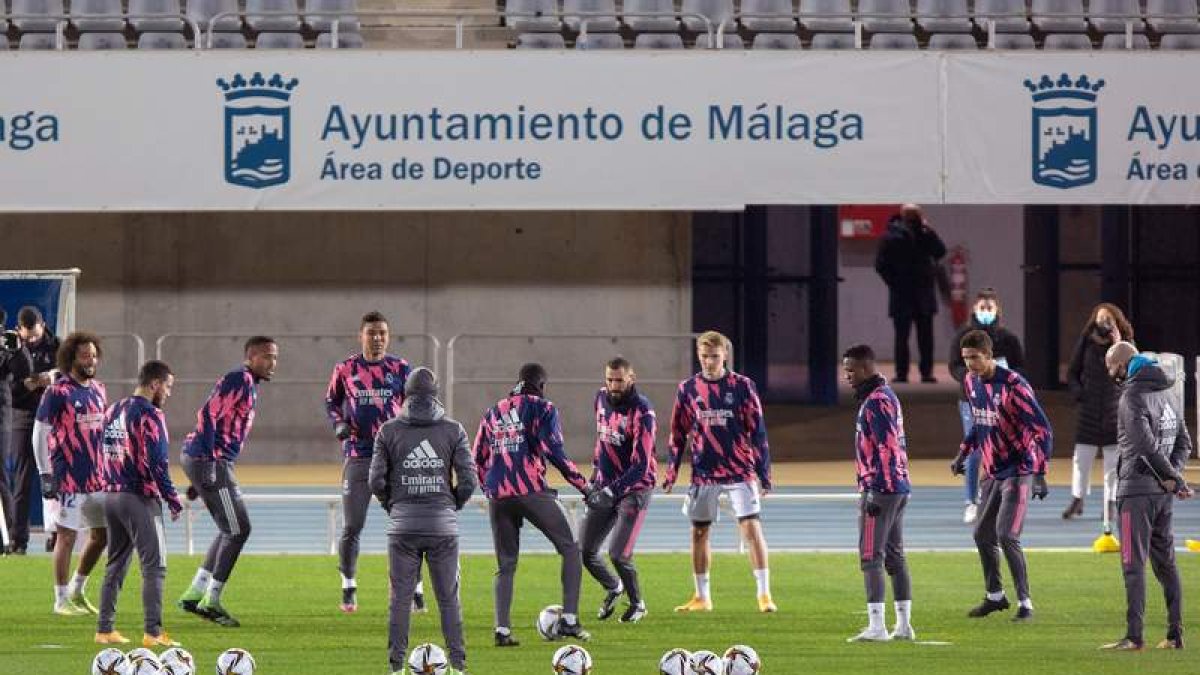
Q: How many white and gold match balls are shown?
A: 10